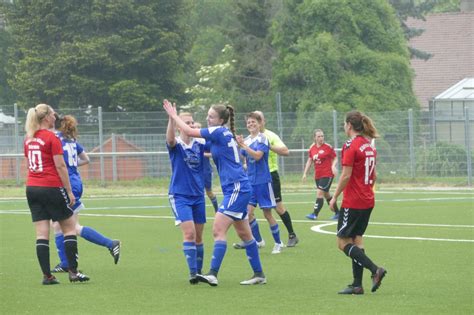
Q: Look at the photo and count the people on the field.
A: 9